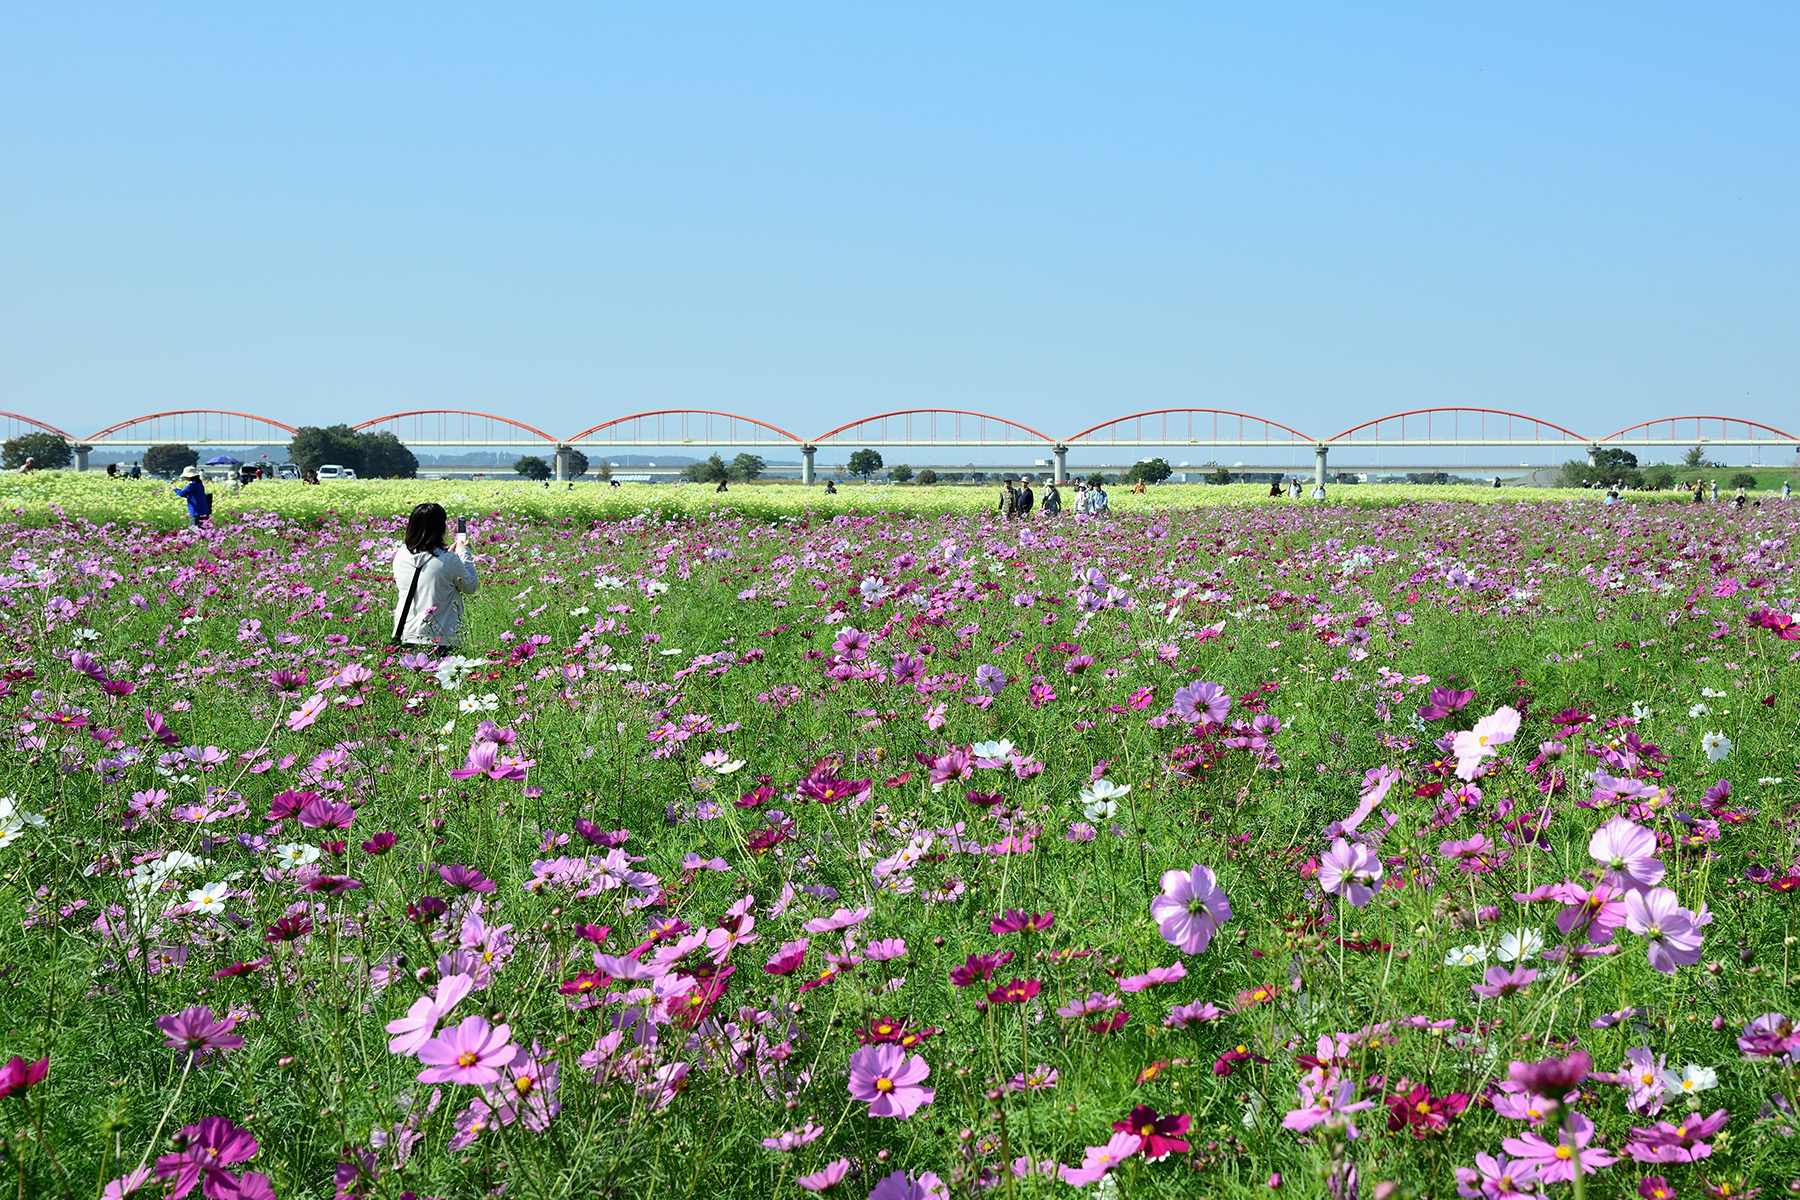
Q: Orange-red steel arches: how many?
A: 8